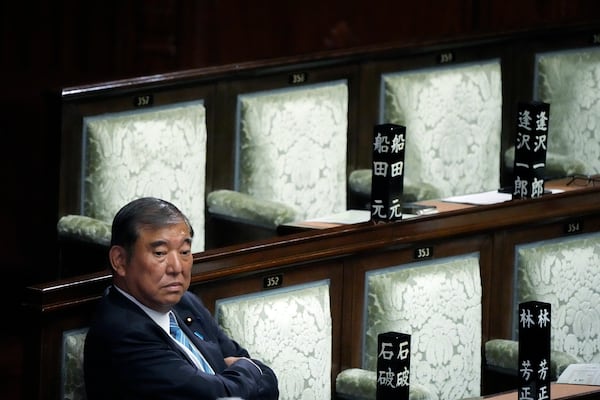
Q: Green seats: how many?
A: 8